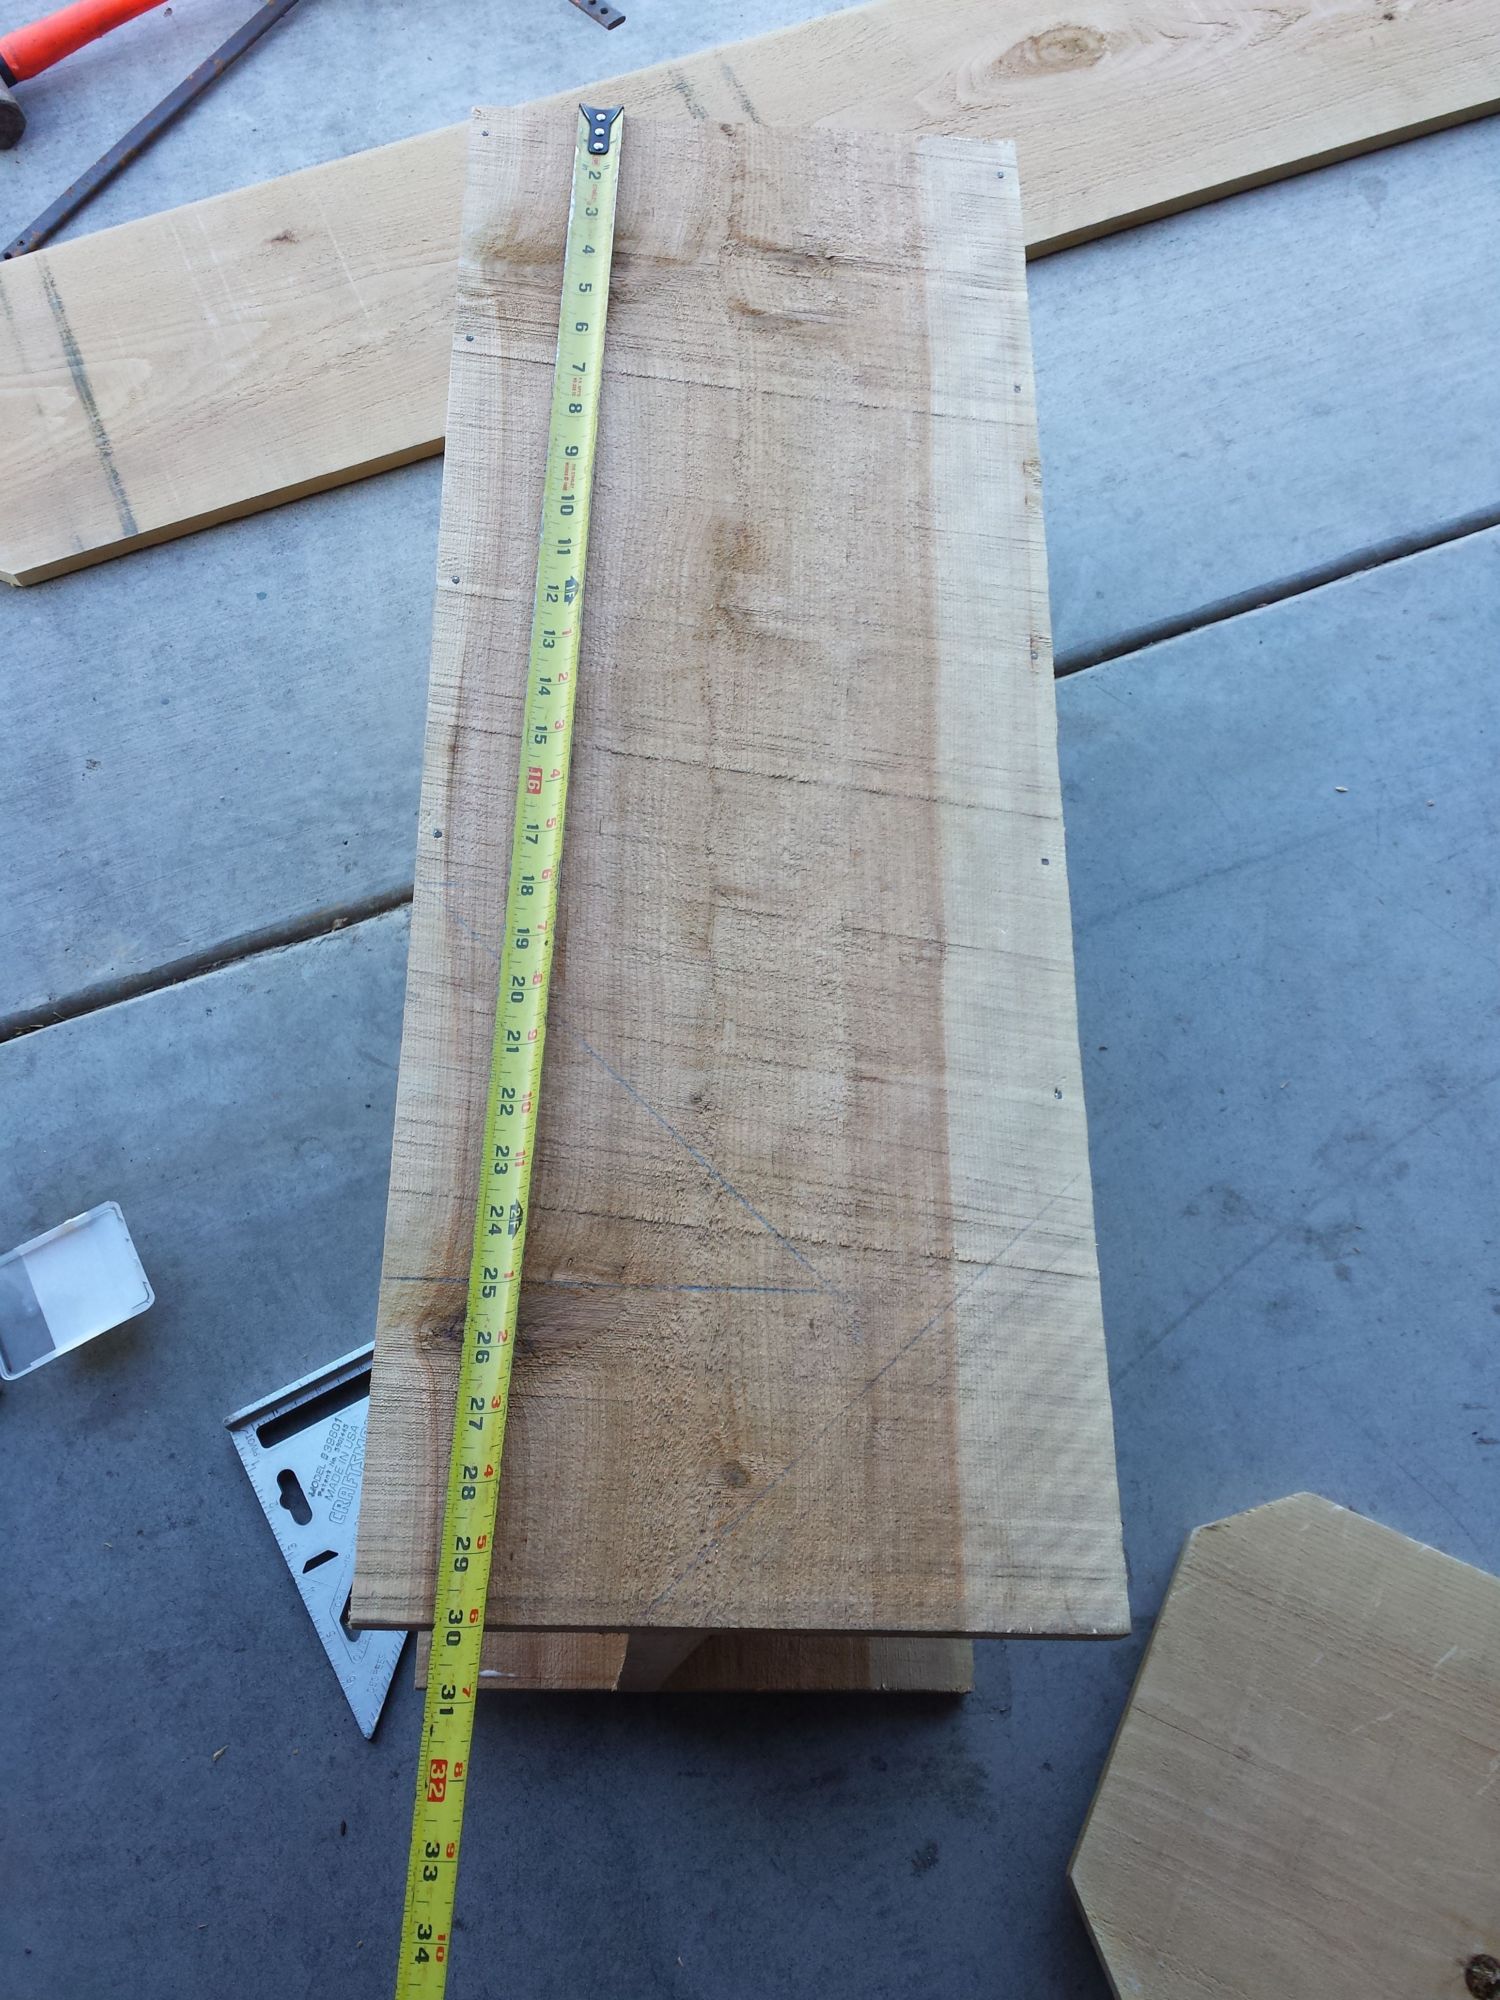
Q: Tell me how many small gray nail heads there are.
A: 9